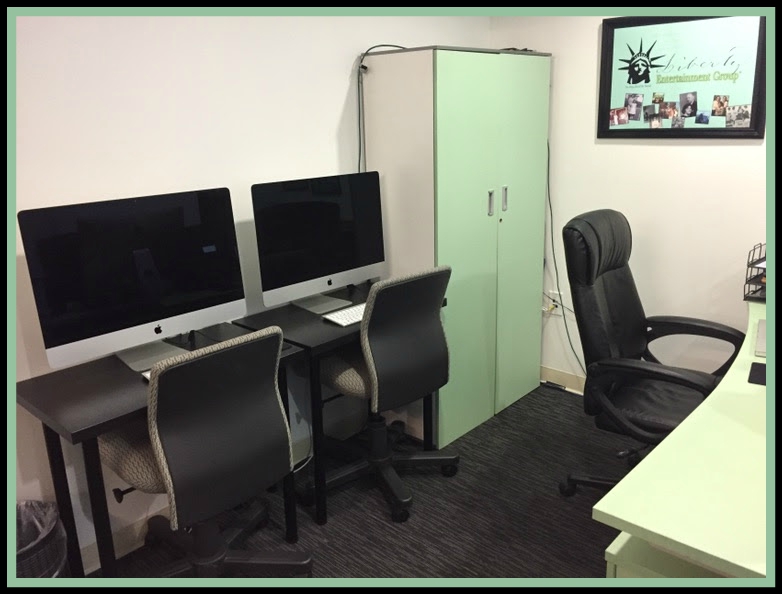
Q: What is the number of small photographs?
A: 11